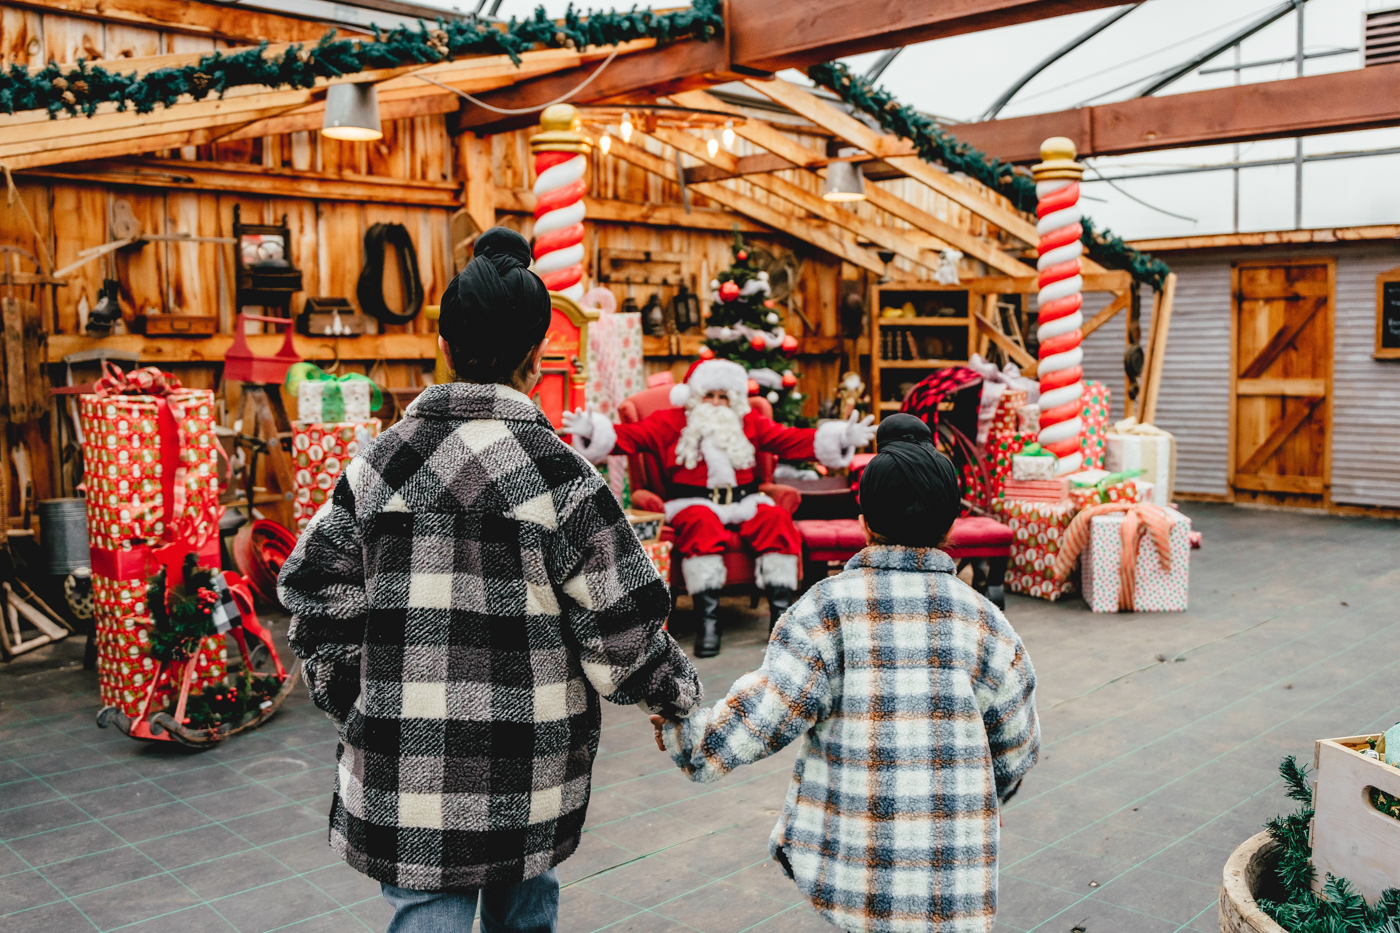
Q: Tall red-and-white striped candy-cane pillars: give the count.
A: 2